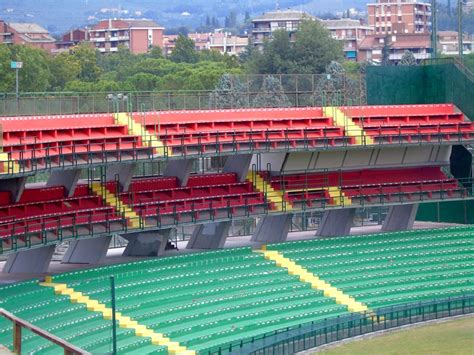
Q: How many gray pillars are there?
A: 12